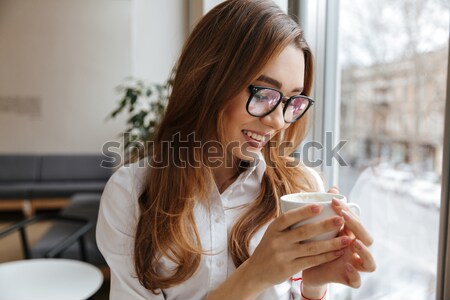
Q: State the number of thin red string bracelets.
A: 1